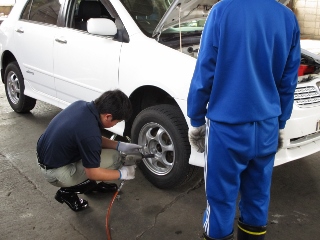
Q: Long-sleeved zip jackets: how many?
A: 1